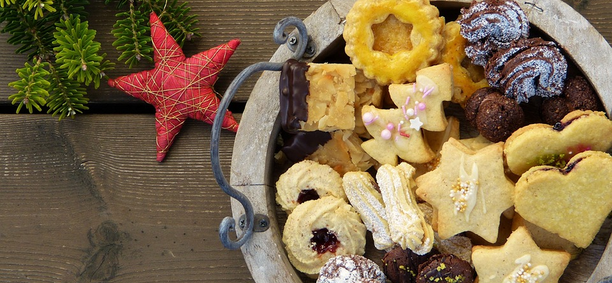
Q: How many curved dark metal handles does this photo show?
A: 1